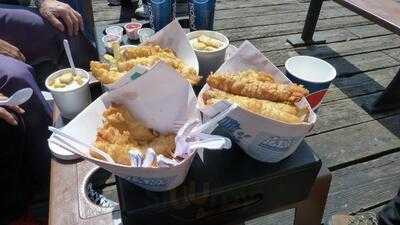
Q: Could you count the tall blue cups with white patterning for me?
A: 2